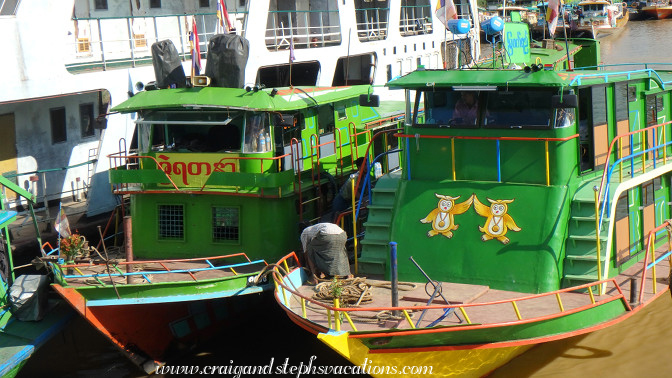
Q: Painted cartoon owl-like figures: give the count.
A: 2